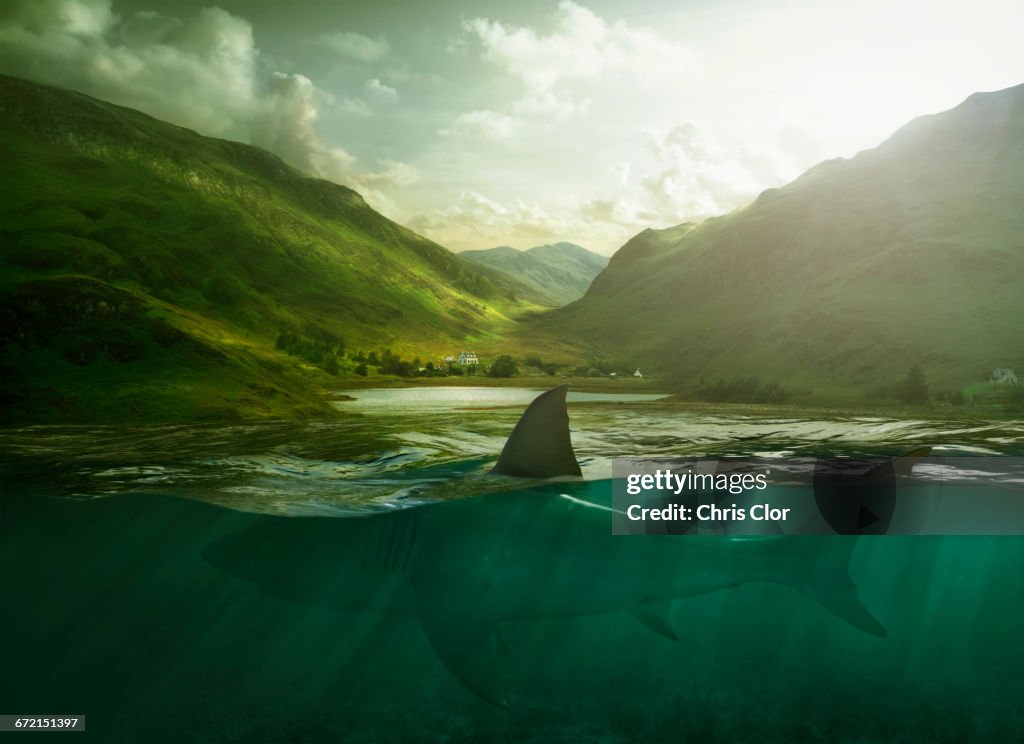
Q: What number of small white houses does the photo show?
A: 3